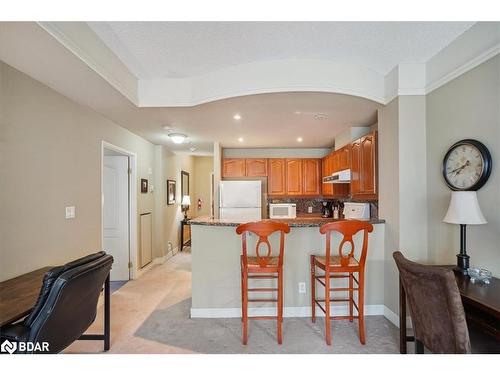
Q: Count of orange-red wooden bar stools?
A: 2